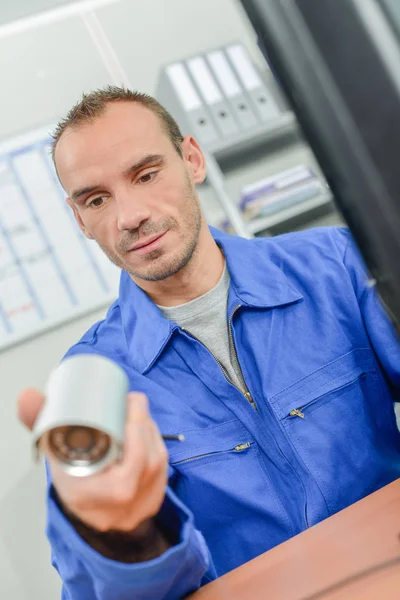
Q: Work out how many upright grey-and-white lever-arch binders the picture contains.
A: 4